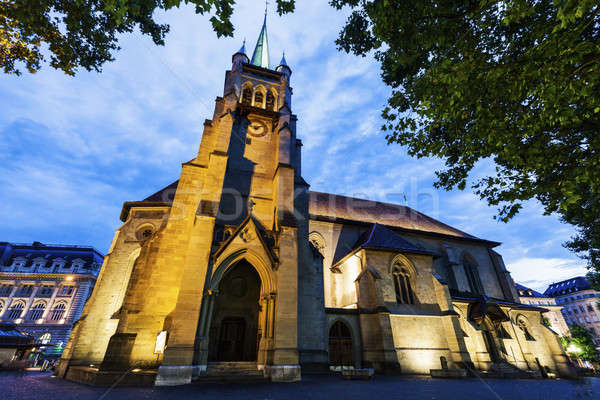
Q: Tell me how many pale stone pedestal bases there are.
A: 2